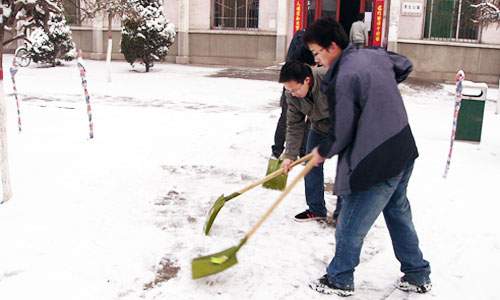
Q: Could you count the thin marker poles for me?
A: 3